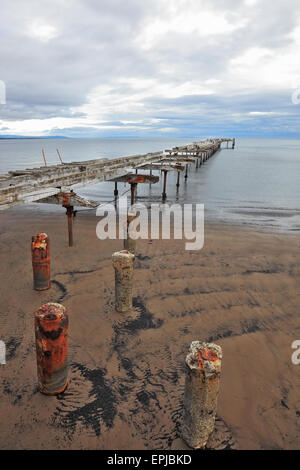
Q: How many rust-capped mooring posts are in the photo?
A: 4